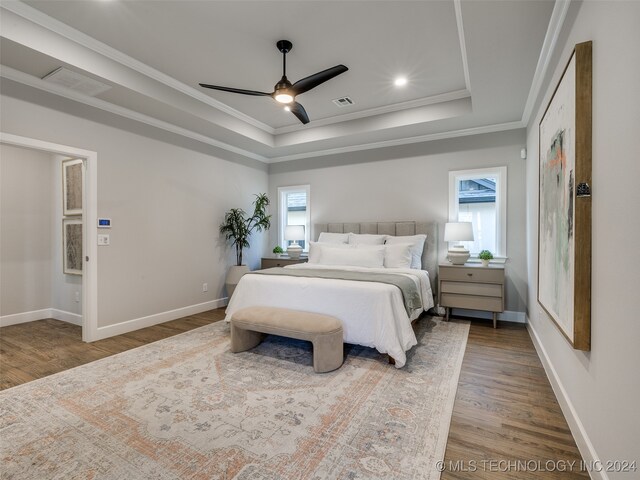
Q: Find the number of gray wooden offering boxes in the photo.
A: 0